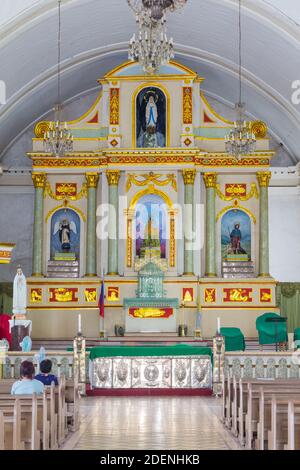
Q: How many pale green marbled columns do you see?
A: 6